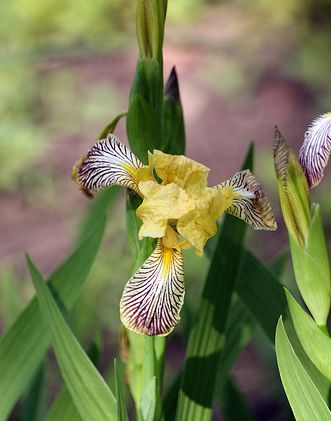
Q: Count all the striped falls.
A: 4